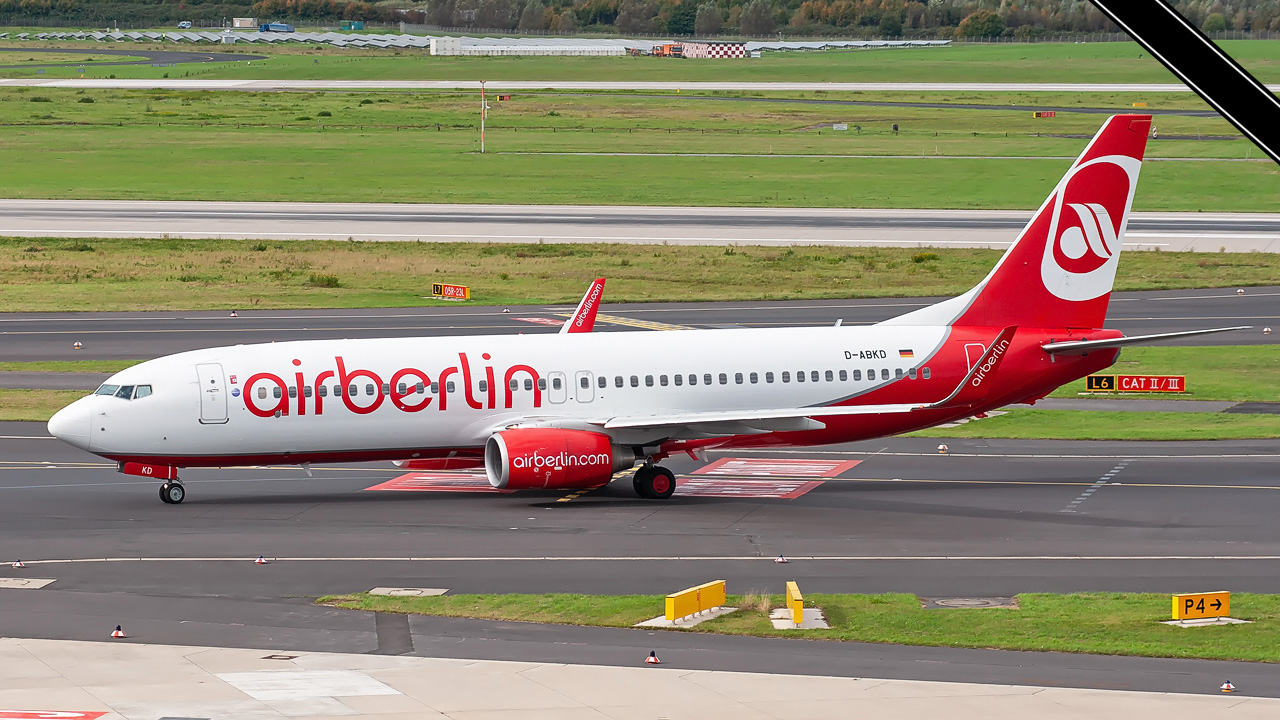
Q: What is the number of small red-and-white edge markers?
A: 11